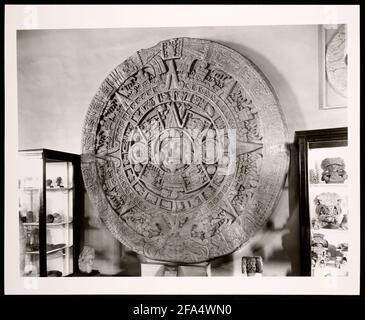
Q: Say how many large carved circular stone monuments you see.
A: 1